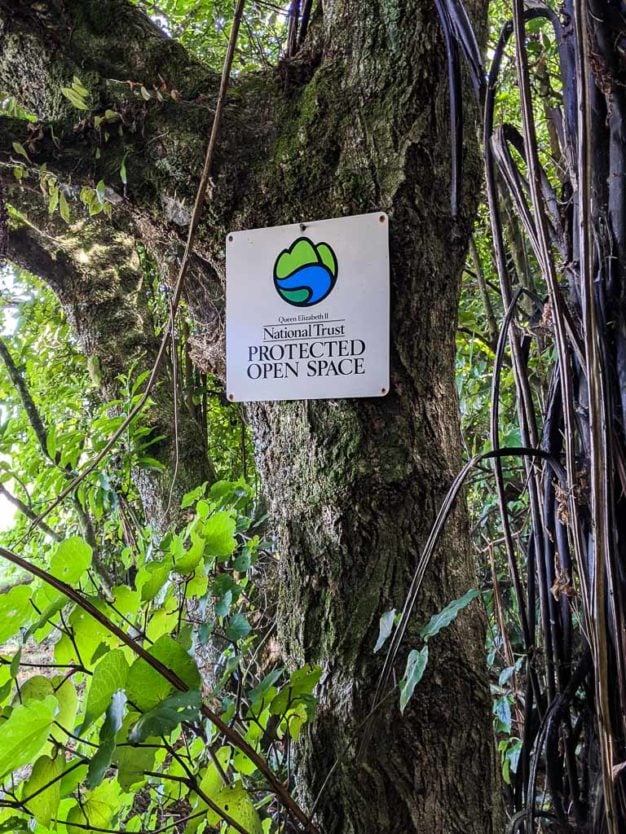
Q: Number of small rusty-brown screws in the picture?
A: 4